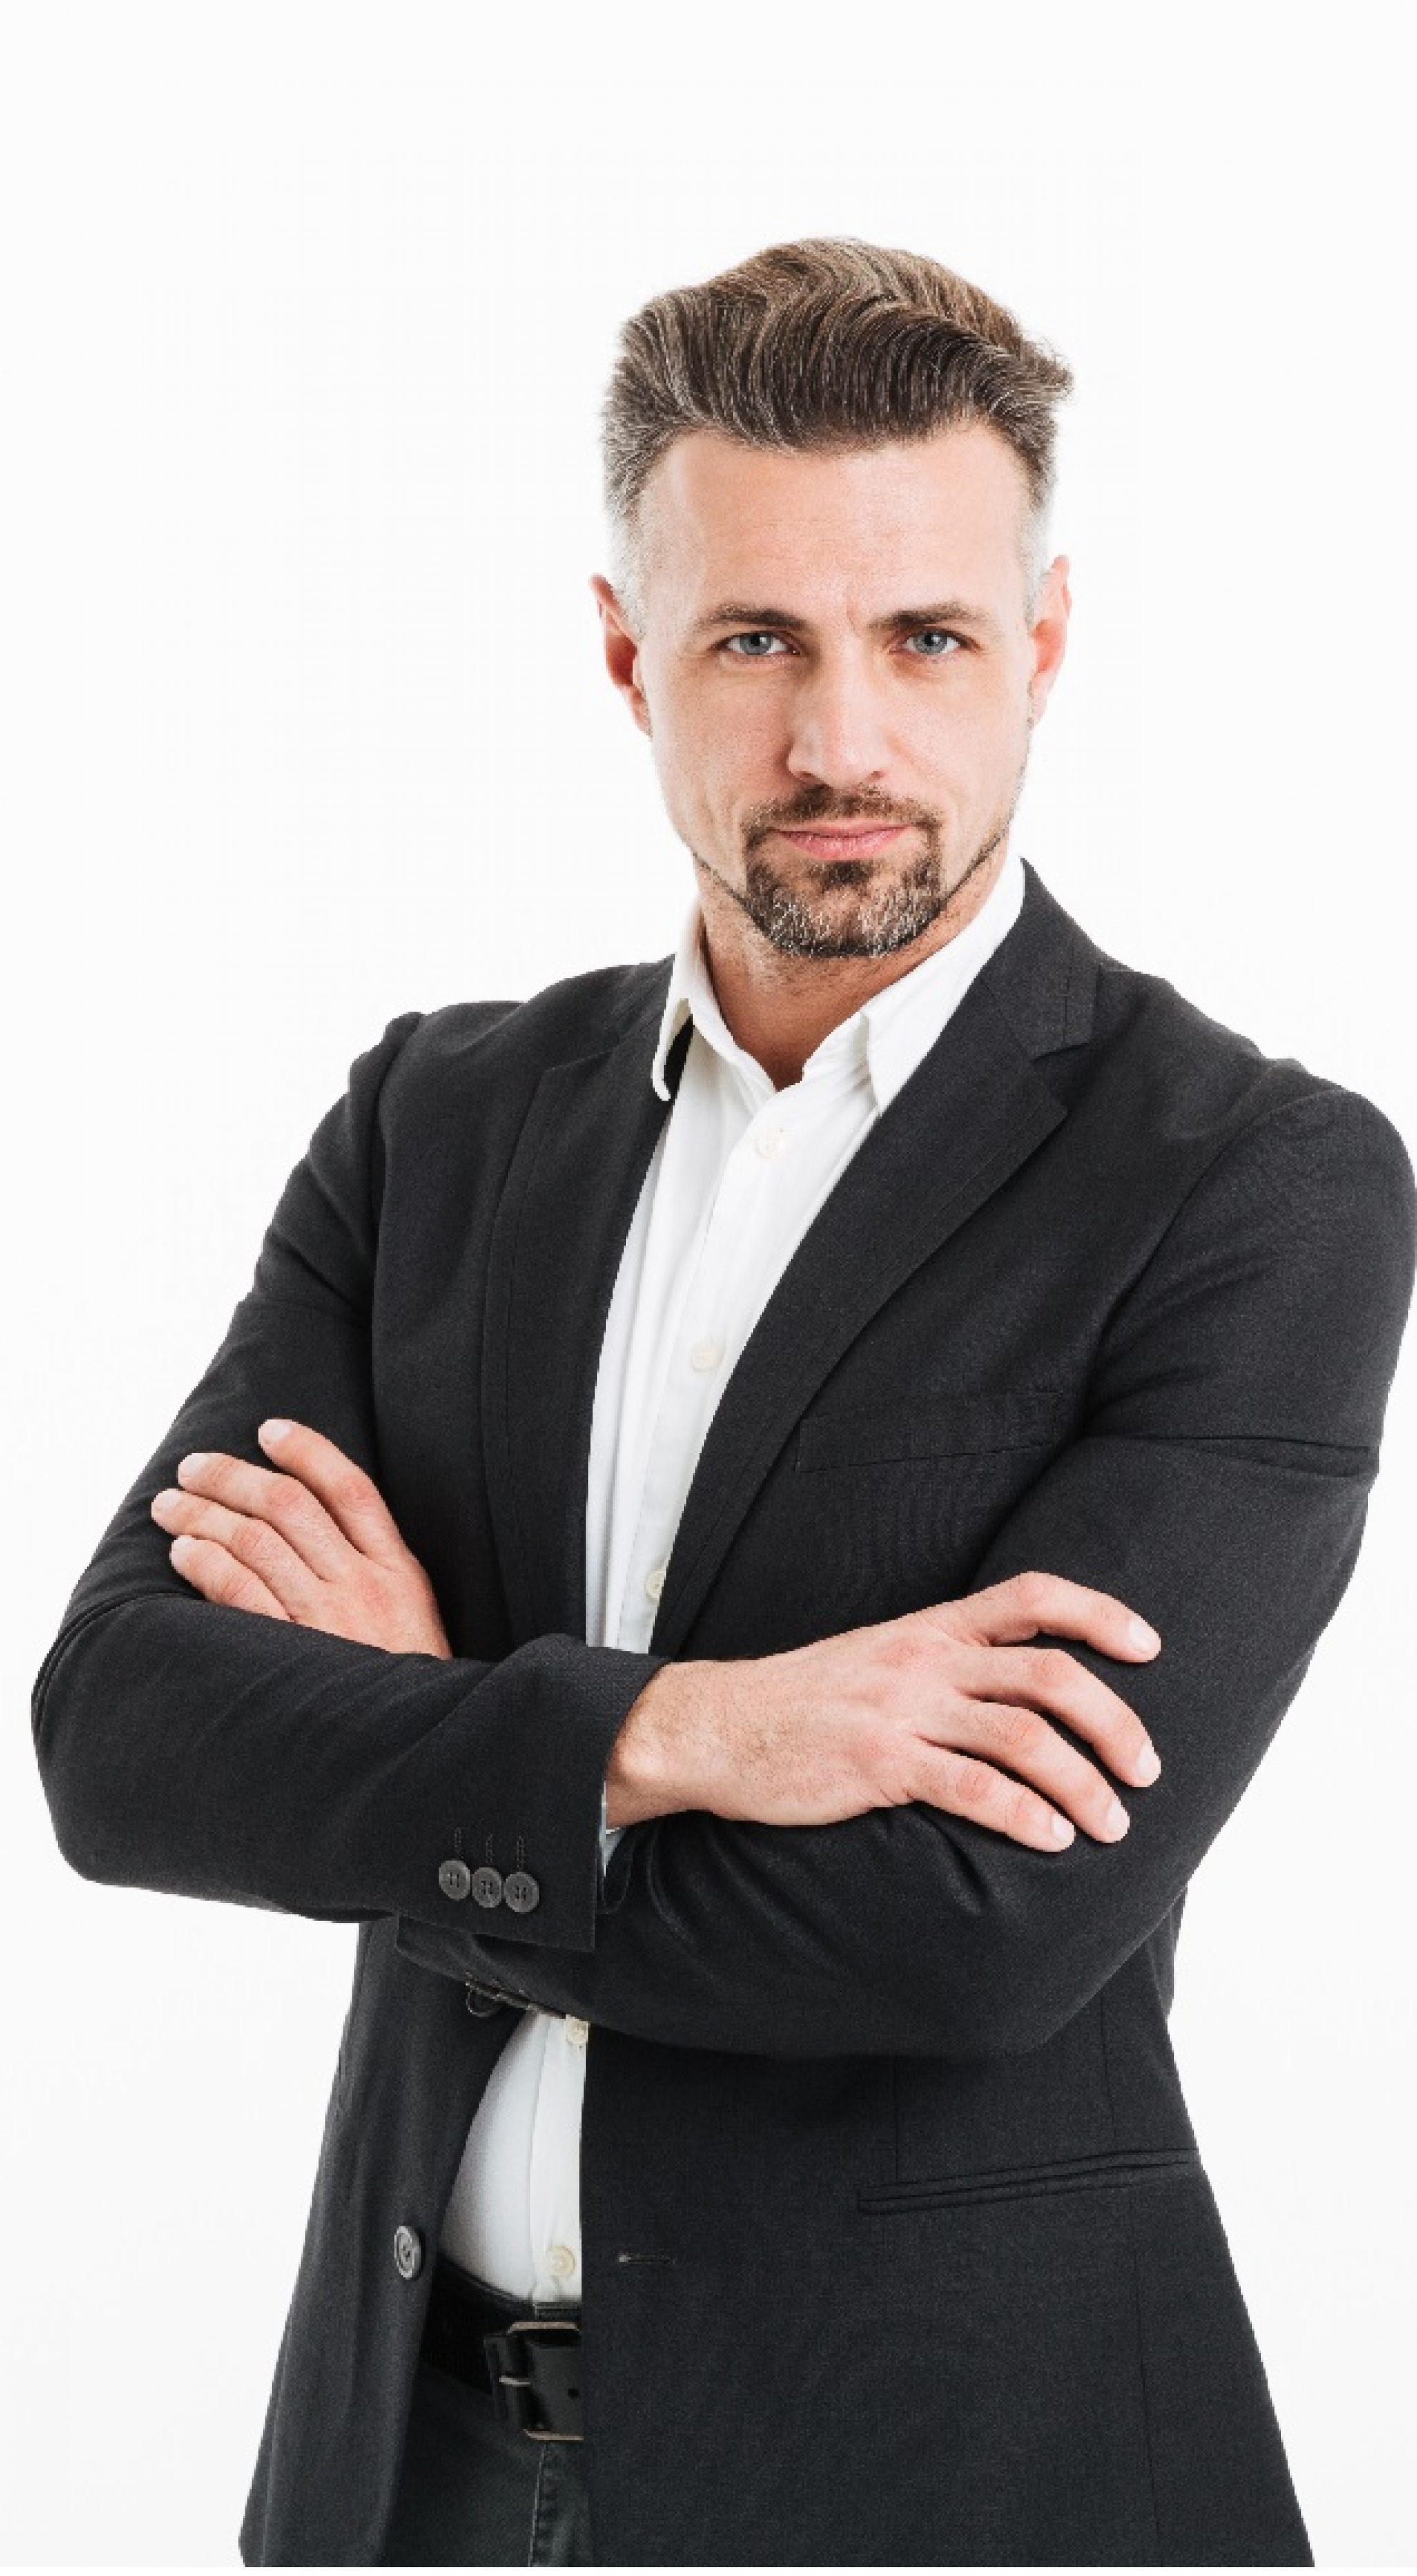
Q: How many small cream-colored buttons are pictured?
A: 5